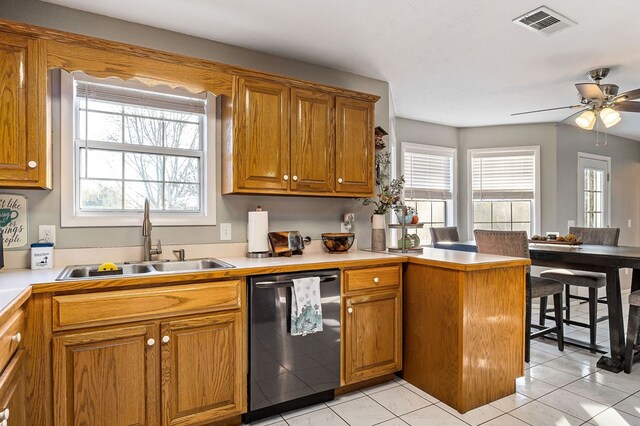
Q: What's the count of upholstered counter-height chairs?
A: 4